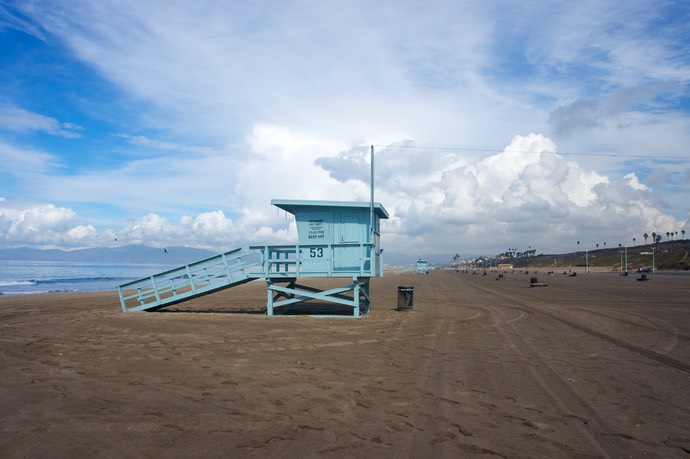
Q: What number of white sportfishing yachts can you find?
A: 0